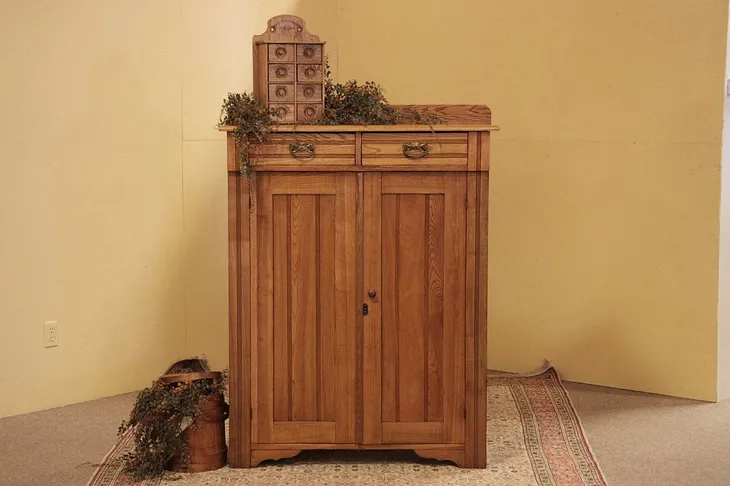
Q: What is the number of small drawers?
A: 8